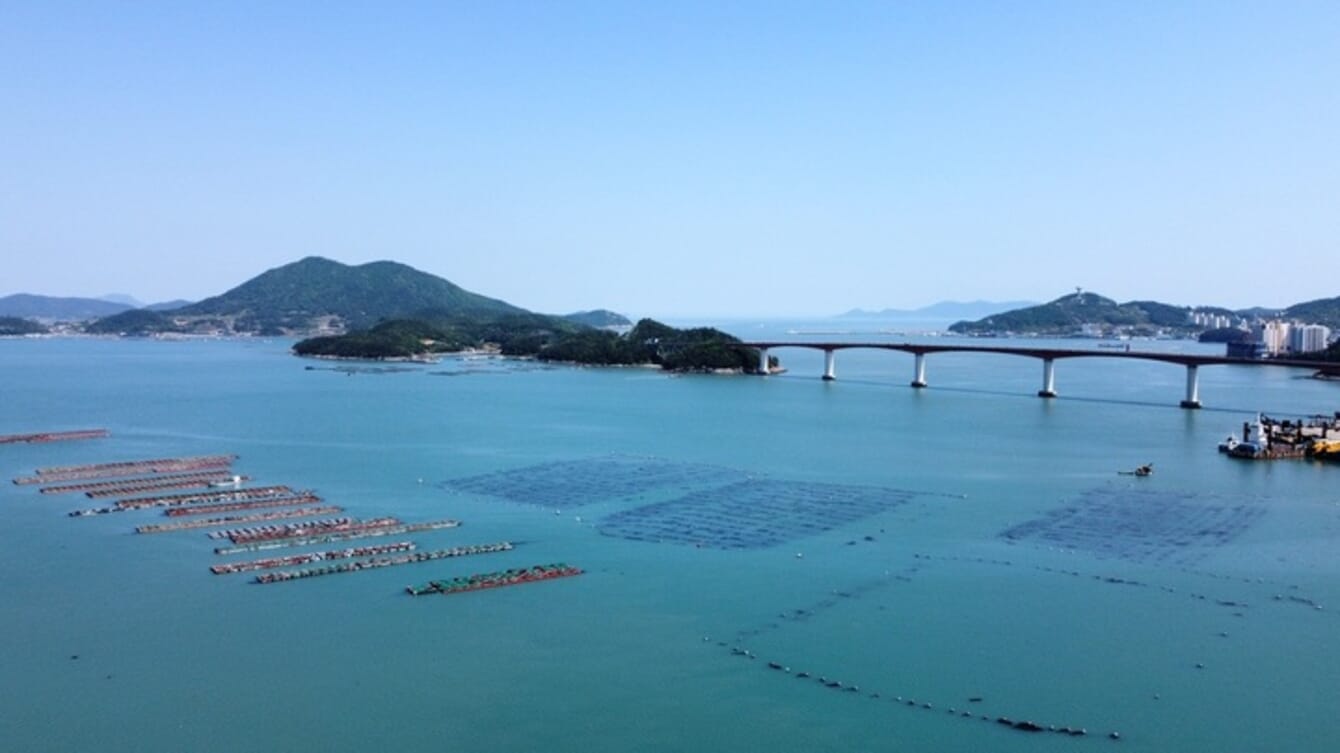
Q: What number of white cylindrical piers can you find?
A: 5